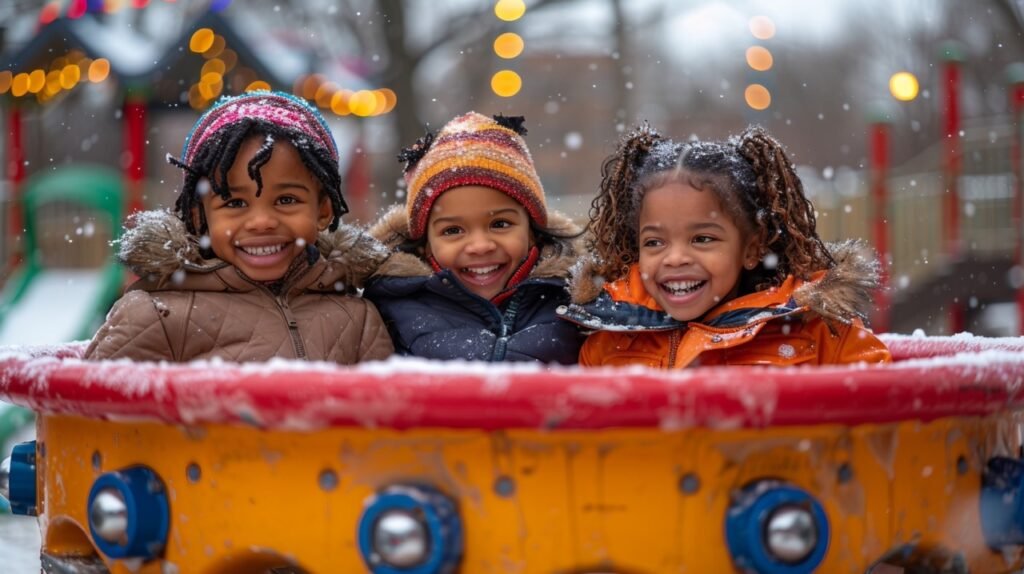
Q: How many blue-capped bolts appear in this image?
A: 5